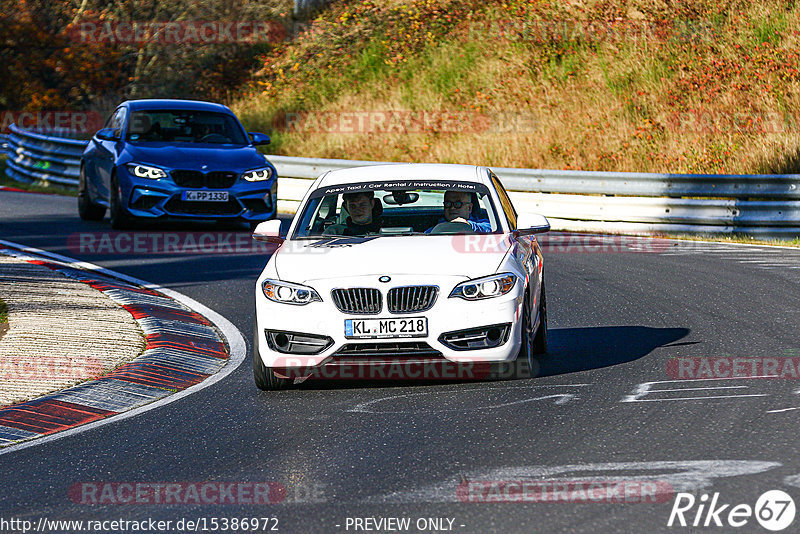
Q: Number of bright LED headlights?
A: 4